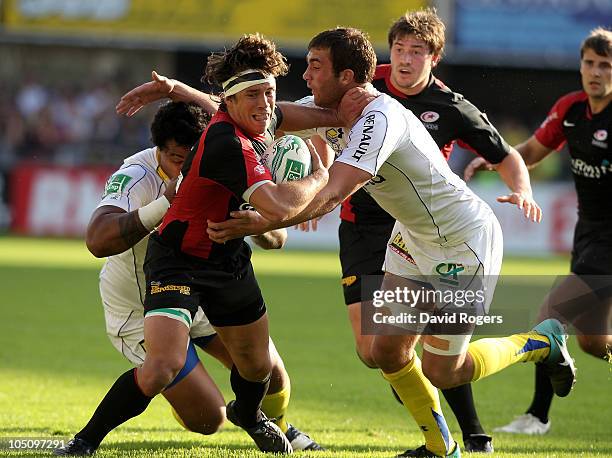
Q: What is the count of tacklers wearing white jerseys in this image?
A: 2